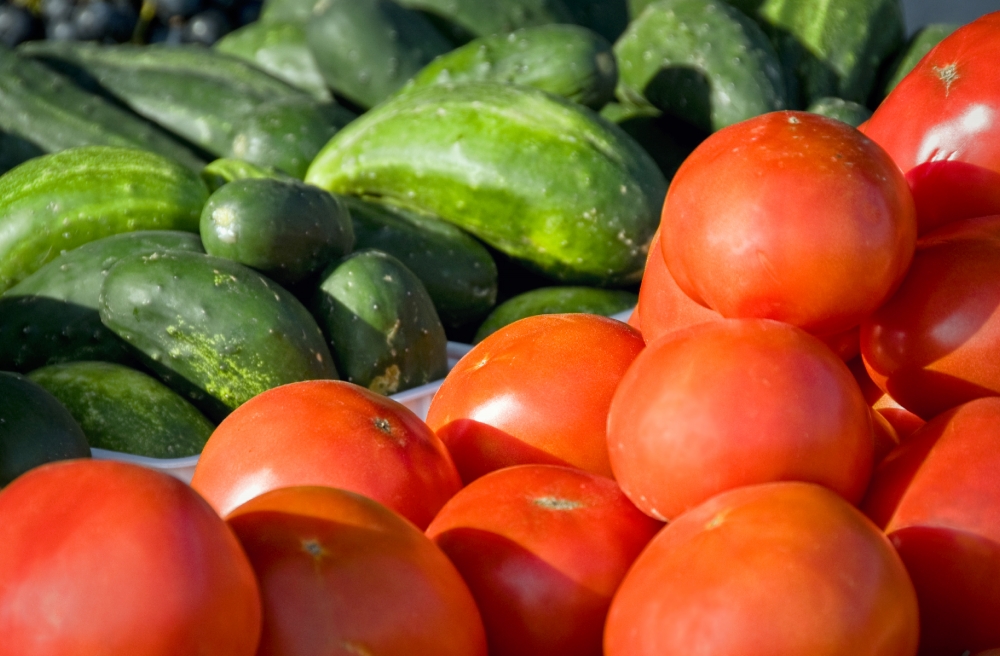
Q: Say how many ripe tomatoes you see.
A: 12